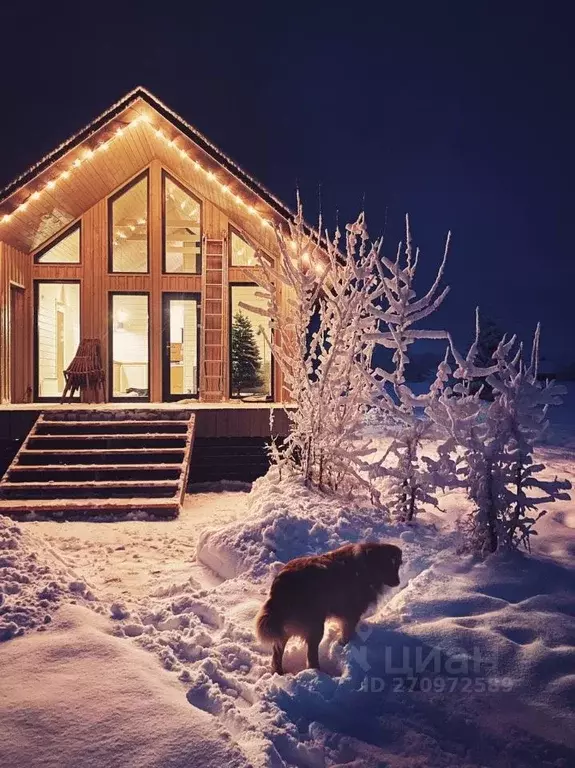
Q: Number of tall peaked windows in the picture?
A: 2